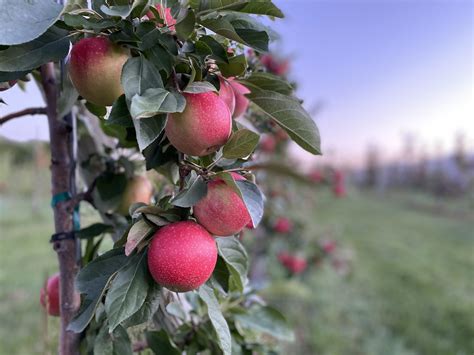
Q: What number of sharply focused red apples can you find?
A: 4